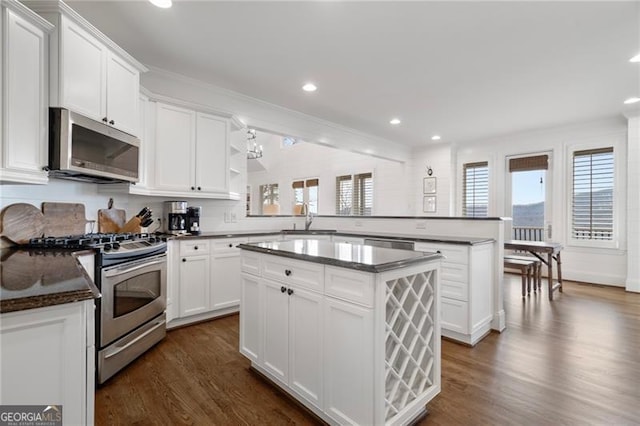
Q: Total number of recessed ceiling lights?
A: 6